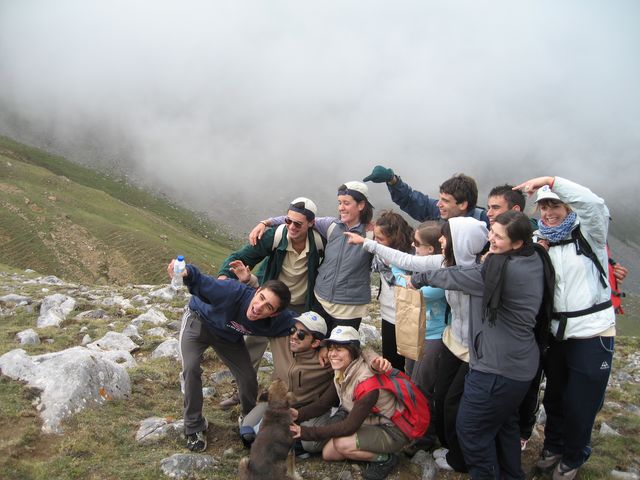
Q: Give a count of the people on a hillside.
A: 12